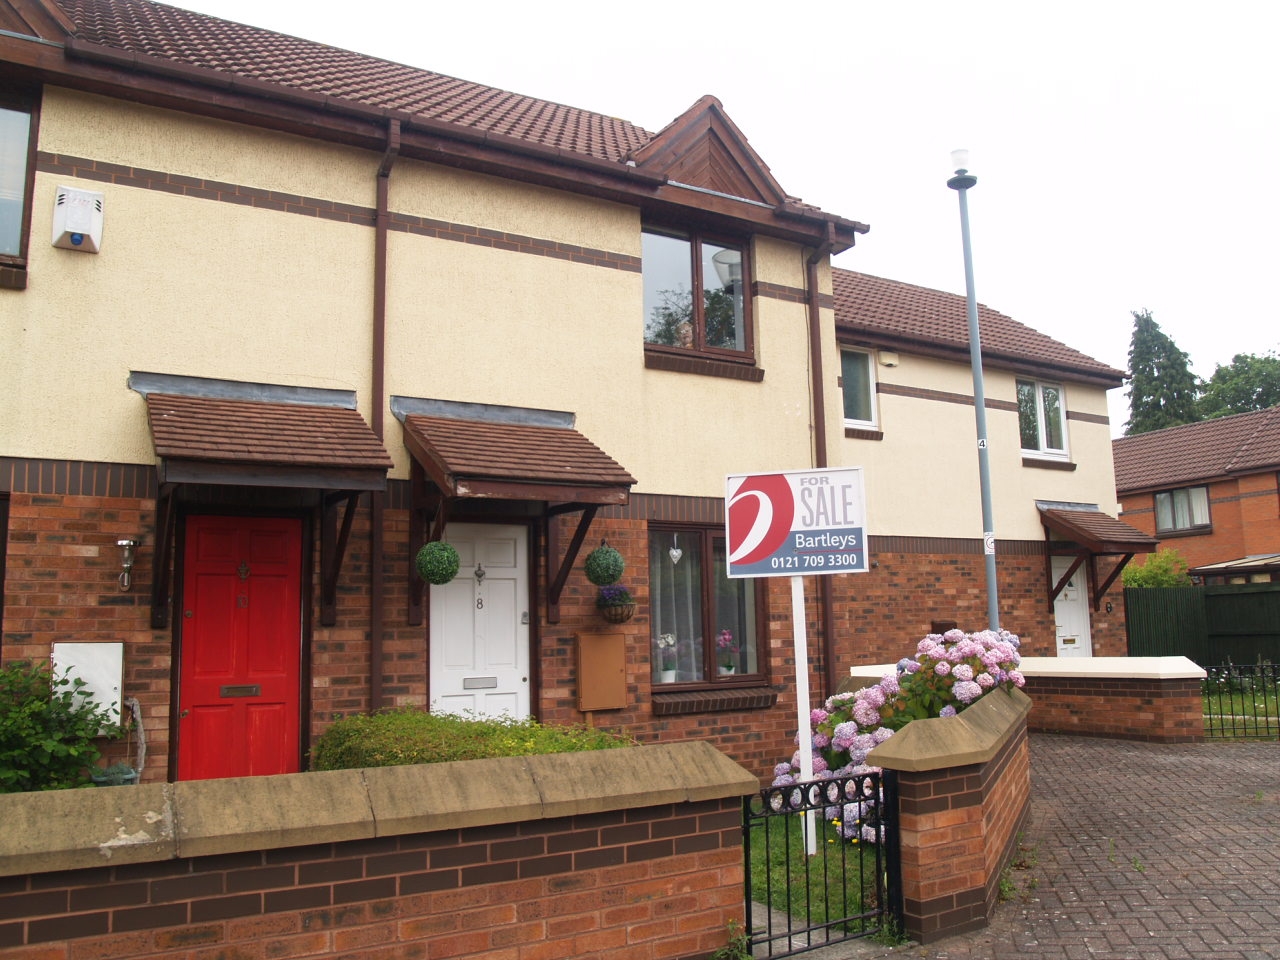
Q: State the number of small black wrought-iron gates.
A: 1